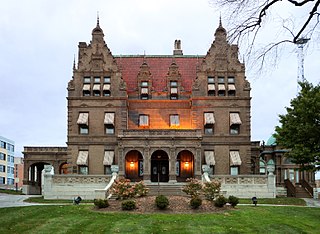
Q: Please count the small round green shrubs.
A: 6